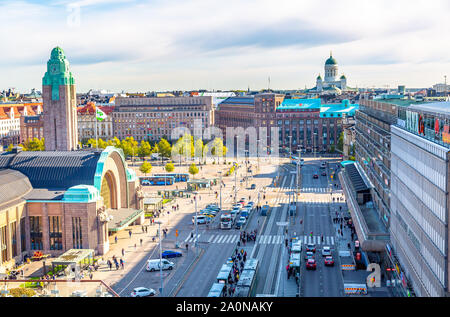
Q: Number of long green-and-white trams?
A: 1